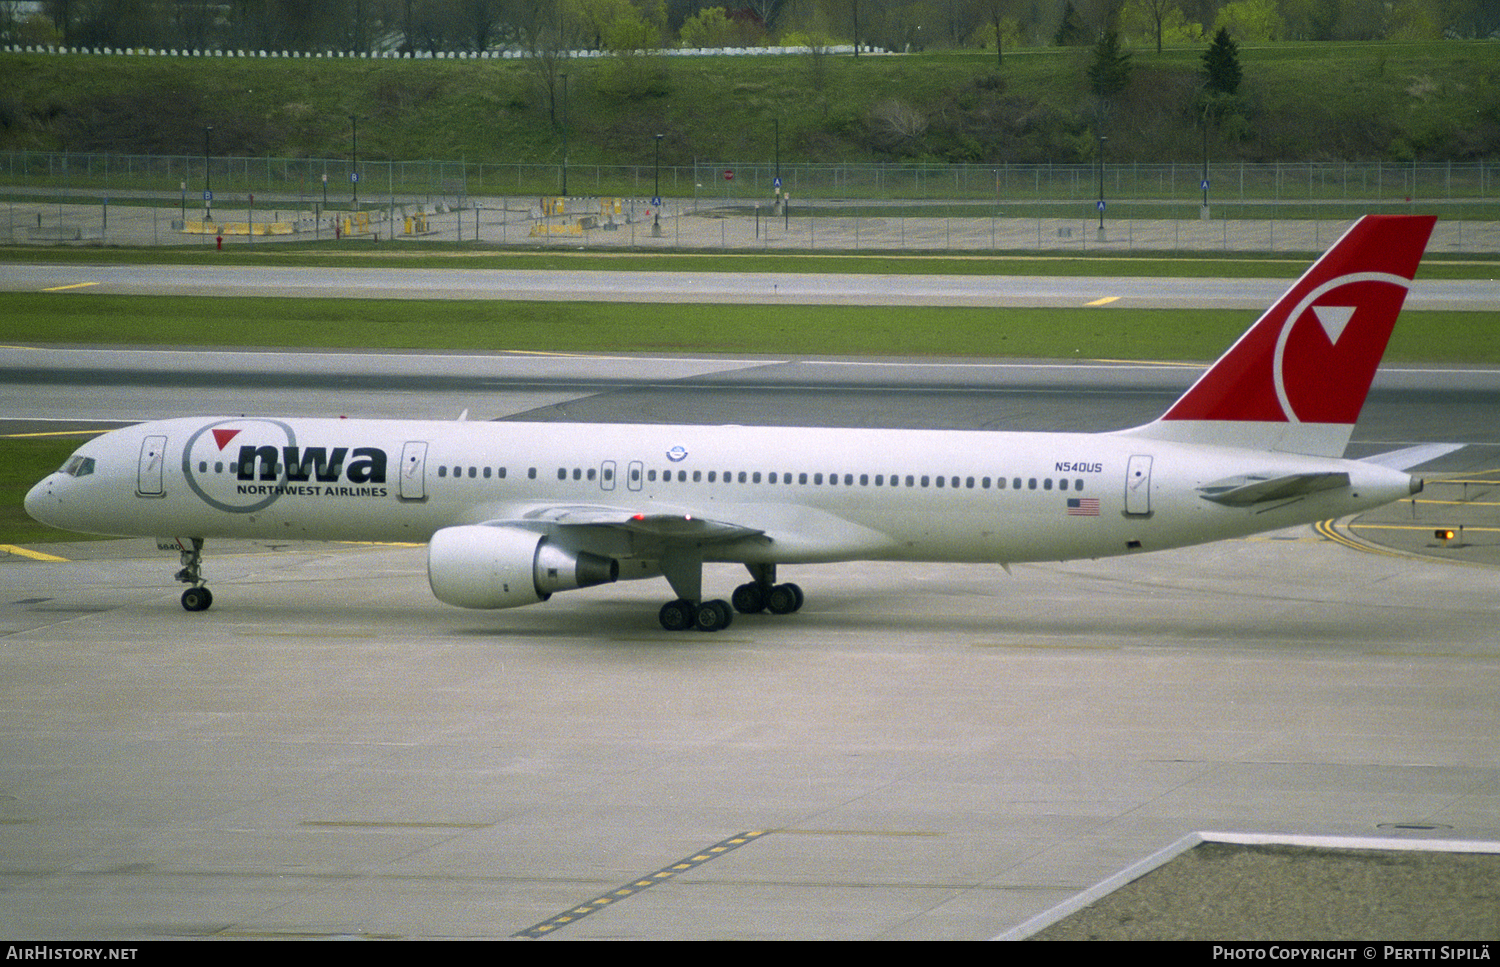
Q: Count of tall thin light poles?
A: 7